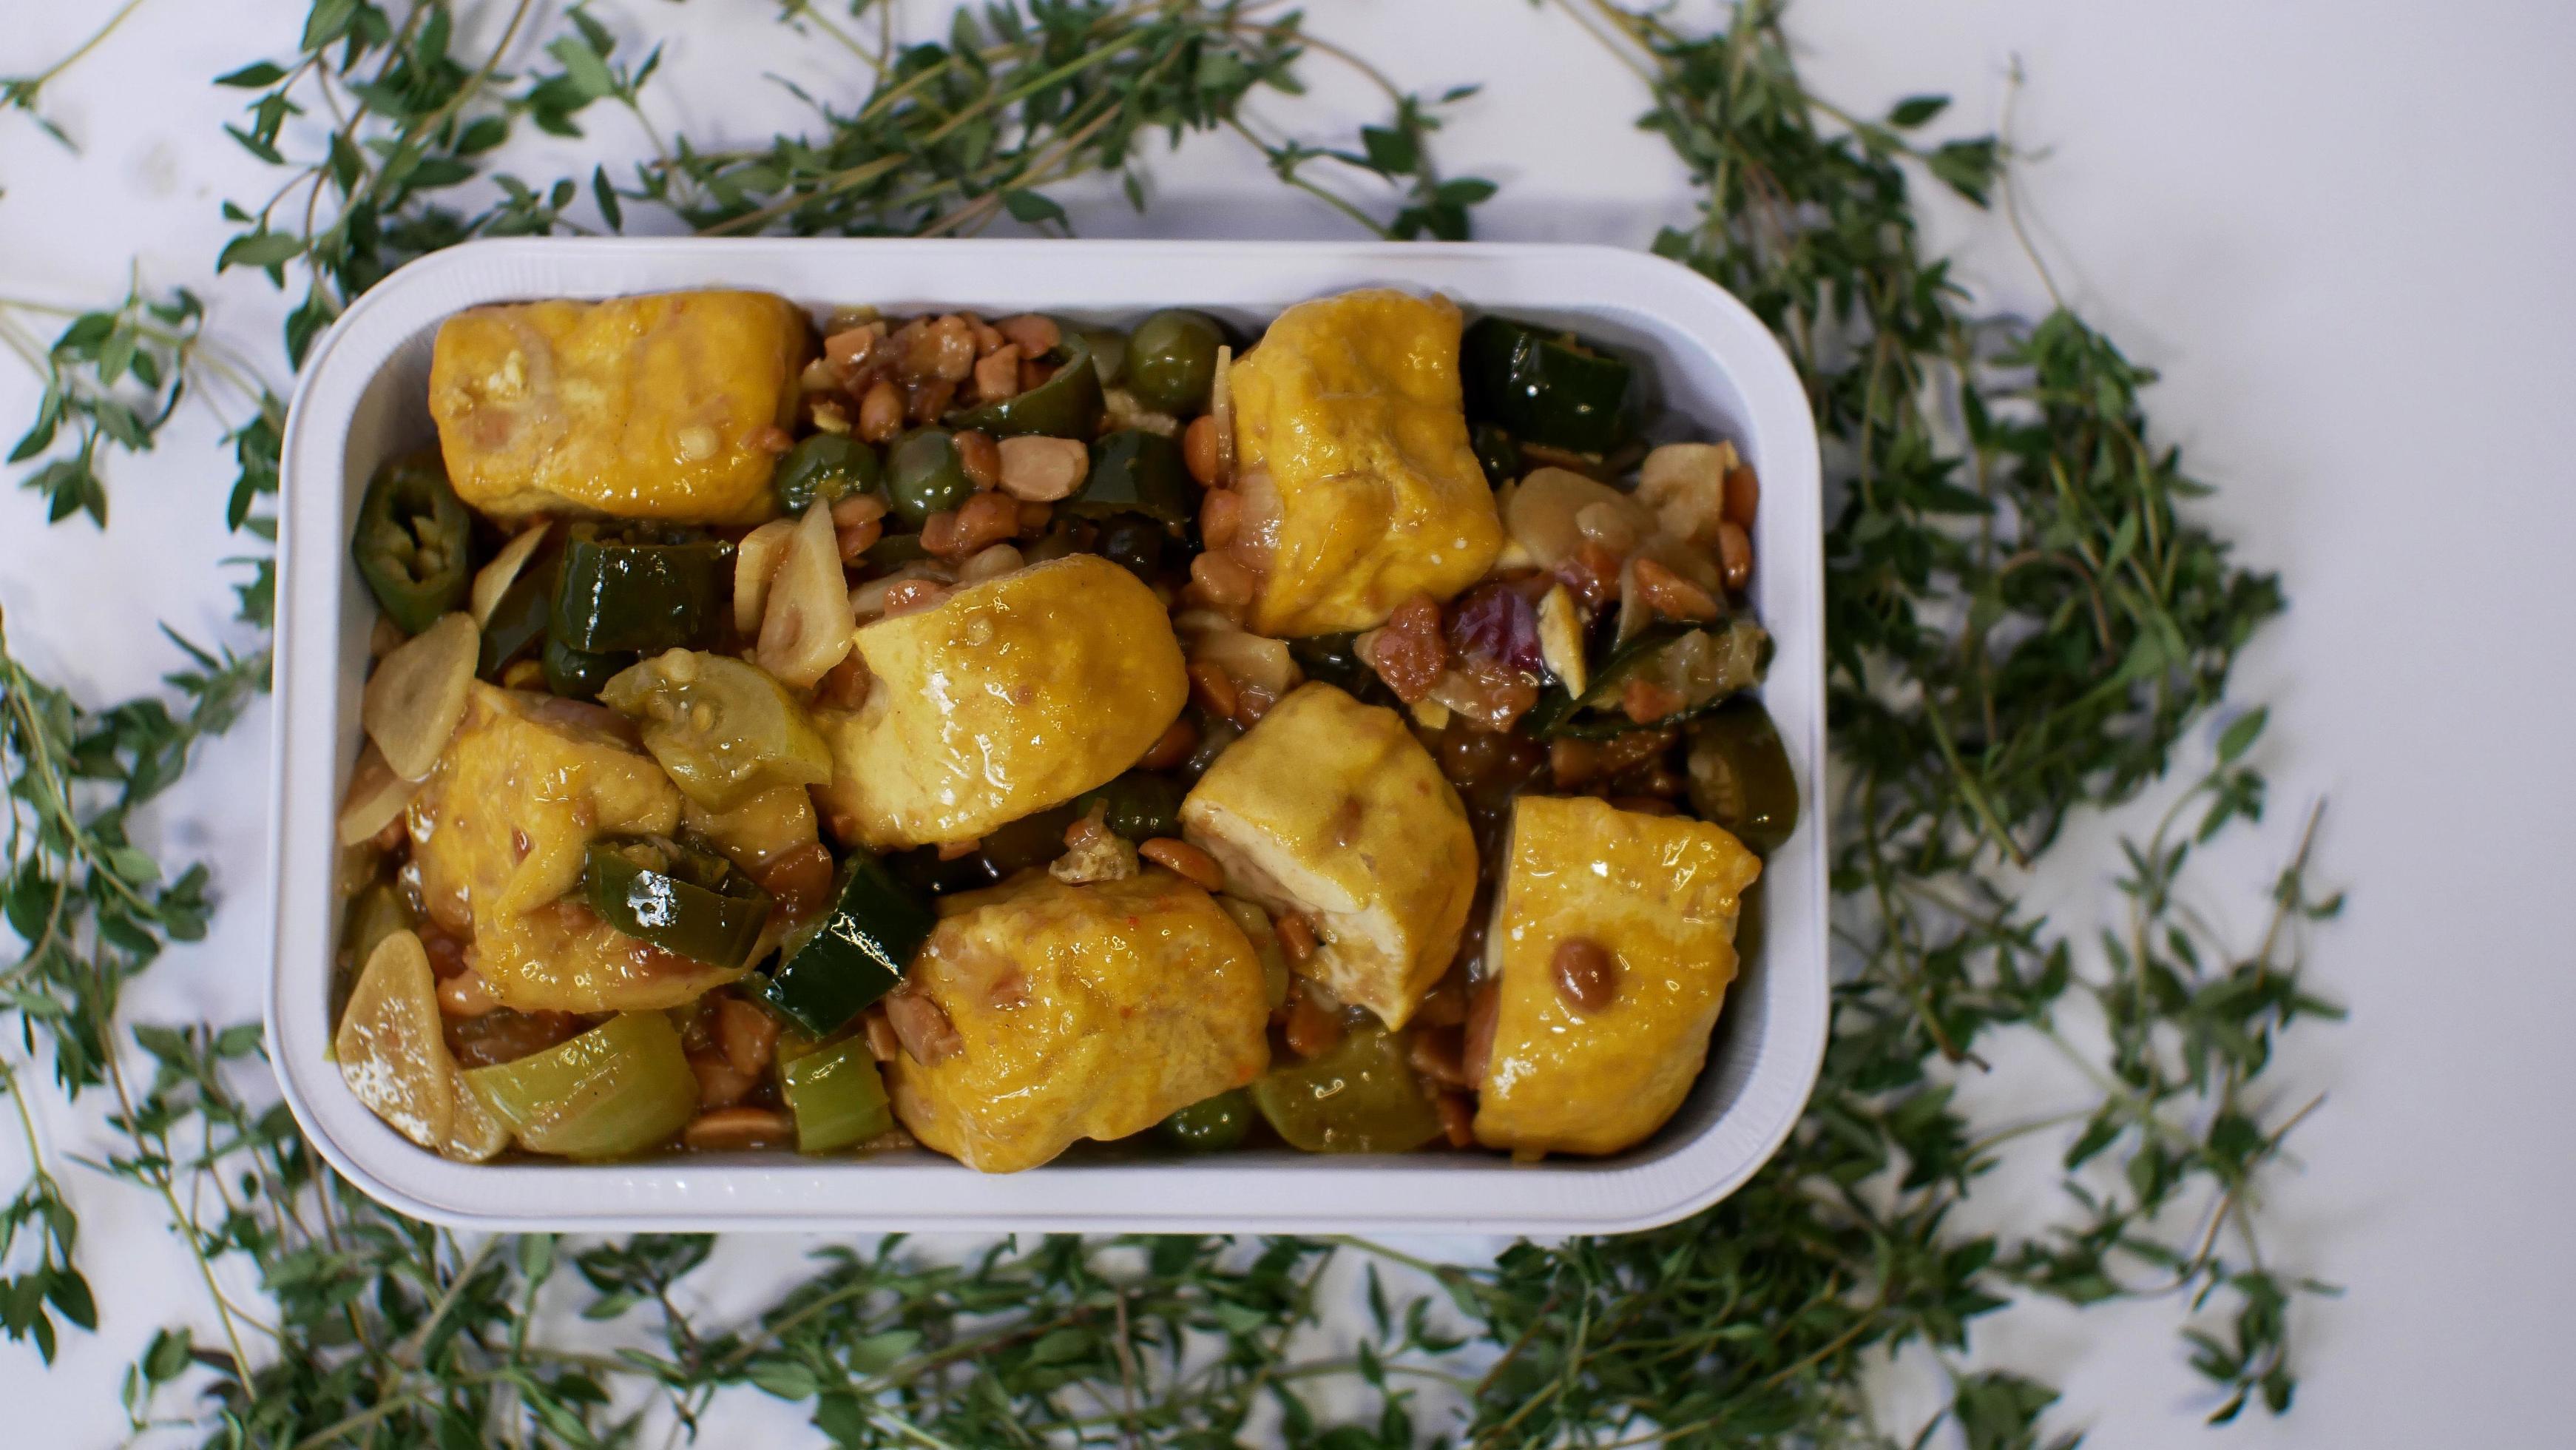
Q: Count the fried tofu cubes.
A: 7